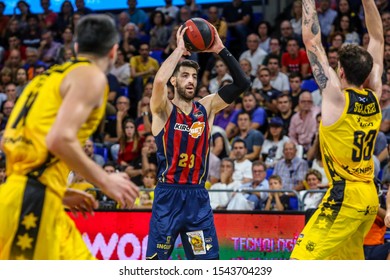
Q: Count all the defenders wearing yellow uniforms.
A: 2